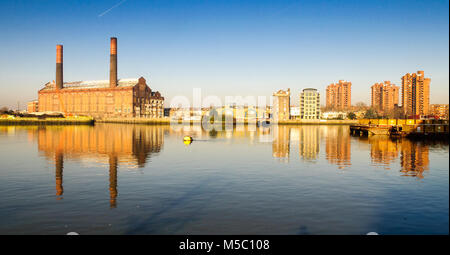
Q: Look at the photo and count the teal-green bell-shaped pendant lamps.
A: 0